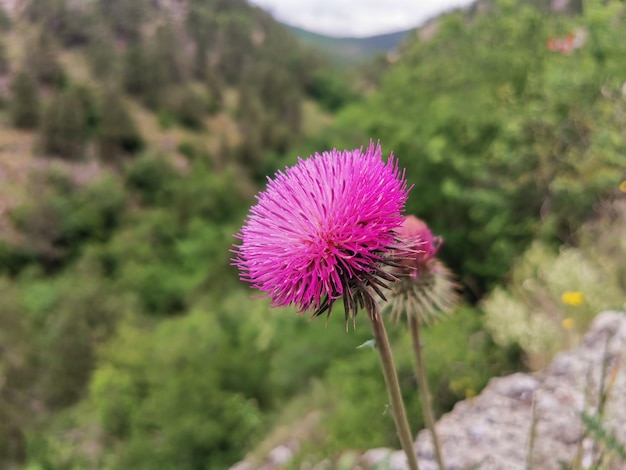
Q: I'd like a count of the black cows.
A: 0